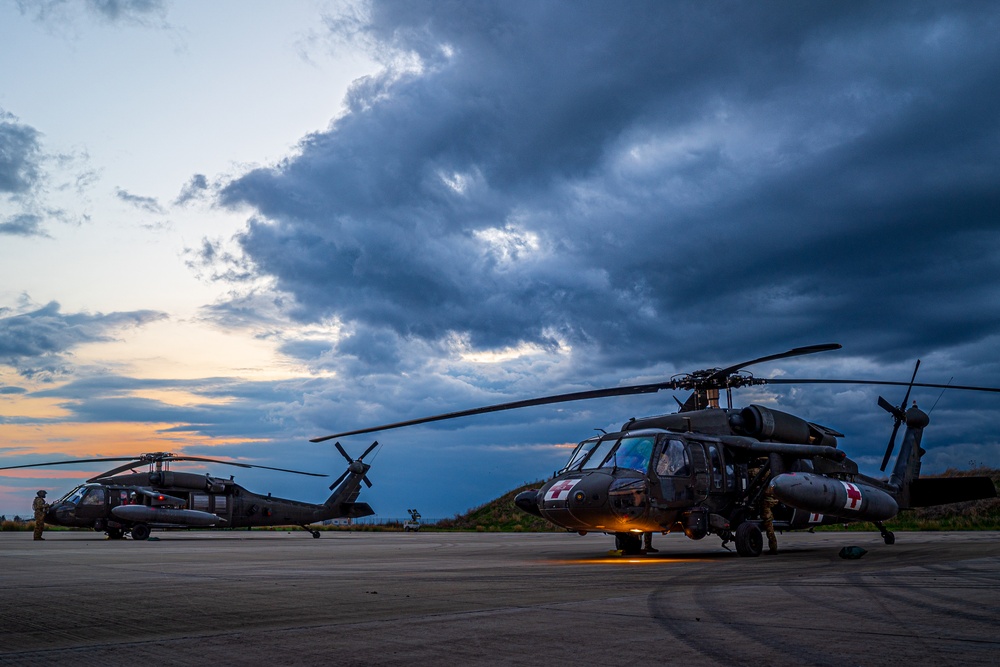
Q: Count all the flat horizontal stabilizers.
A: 2